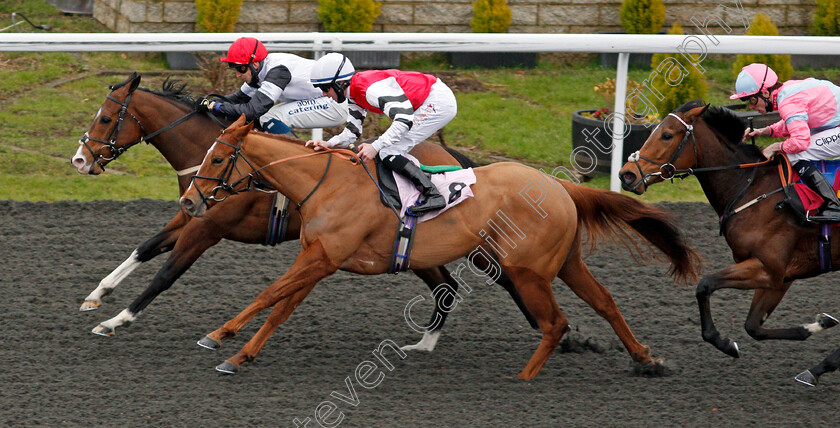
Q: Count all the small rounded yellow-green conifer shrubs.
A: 7